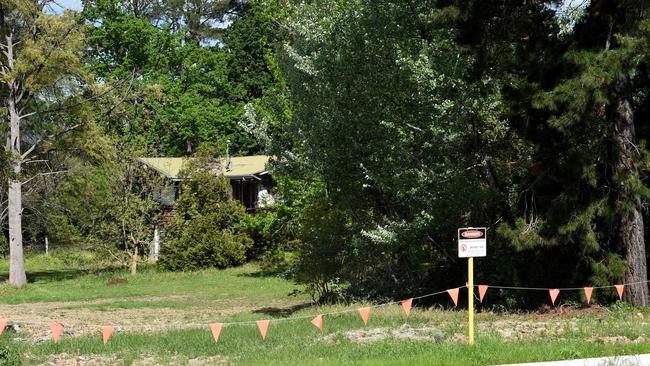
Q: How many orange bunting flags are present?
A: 13